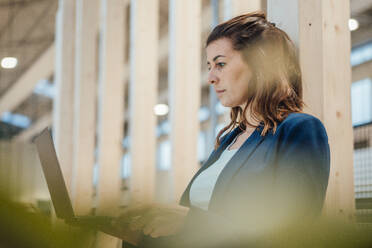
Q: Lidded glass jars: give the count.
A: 0